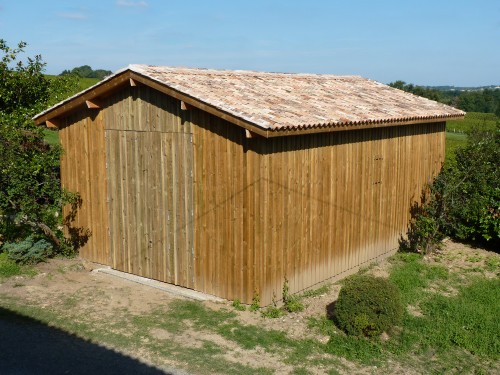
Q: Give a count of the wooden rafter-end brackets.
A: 5